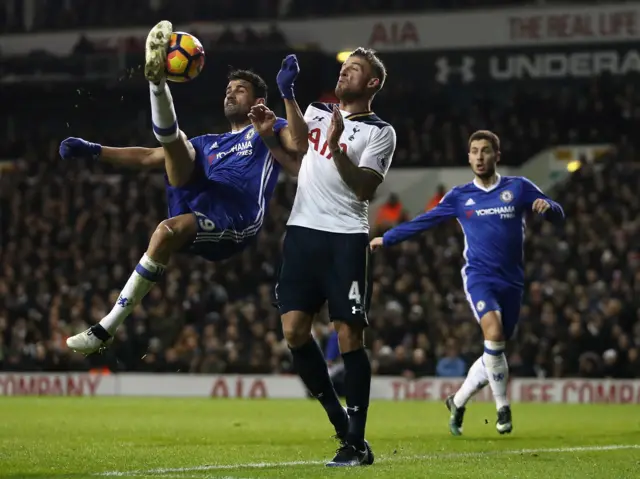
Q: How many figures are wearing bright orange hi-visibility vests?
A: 2